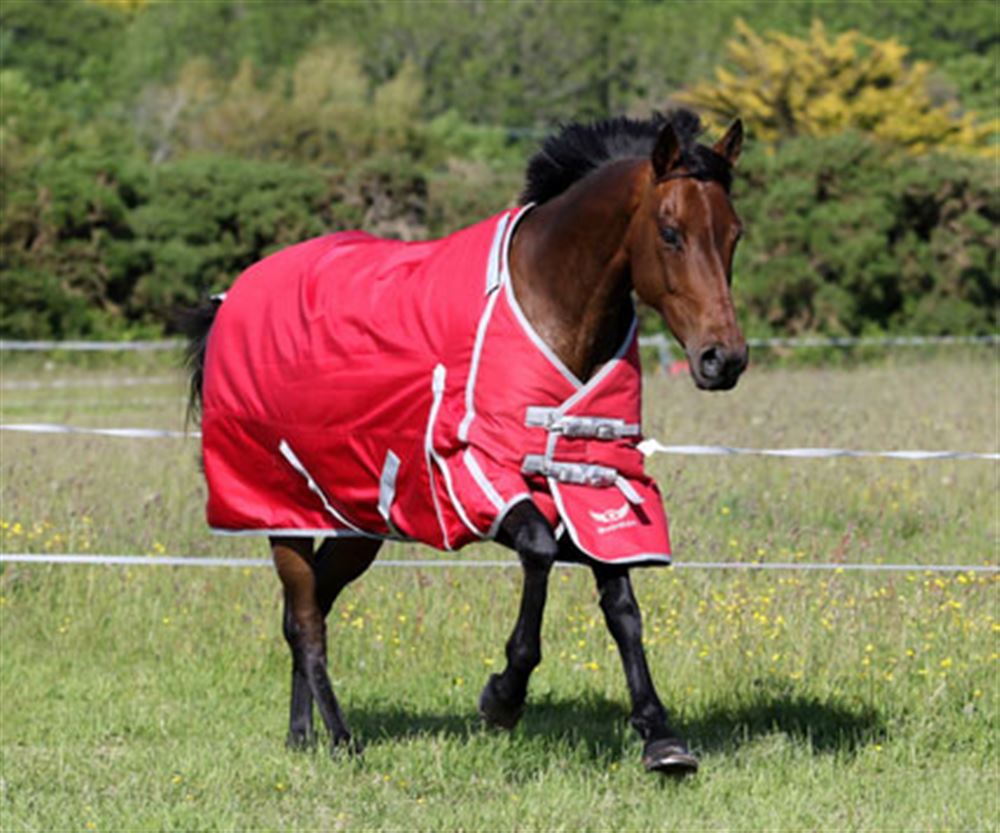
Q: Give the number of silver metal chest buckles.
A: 2